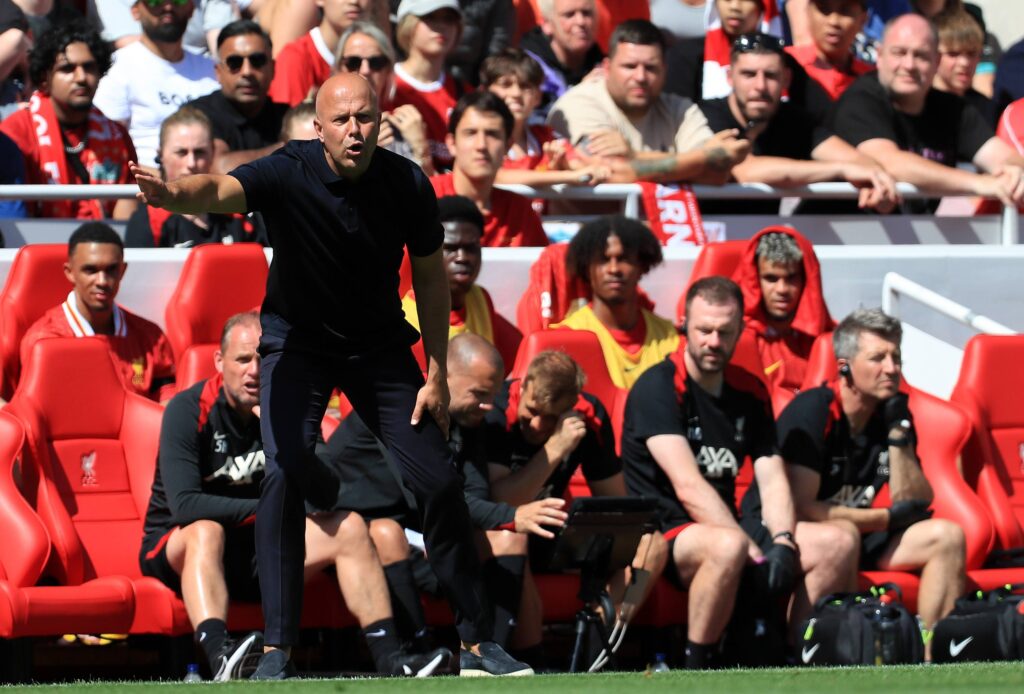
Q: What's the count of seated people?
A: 9